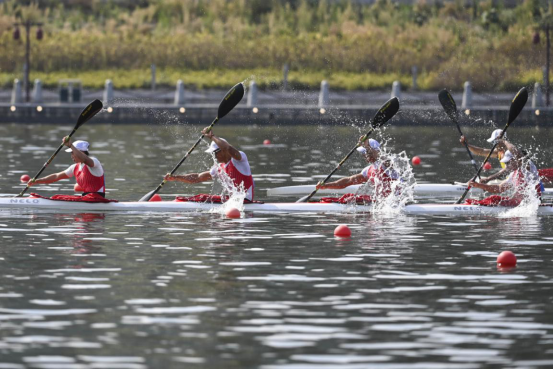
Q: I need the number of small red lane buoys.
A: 9